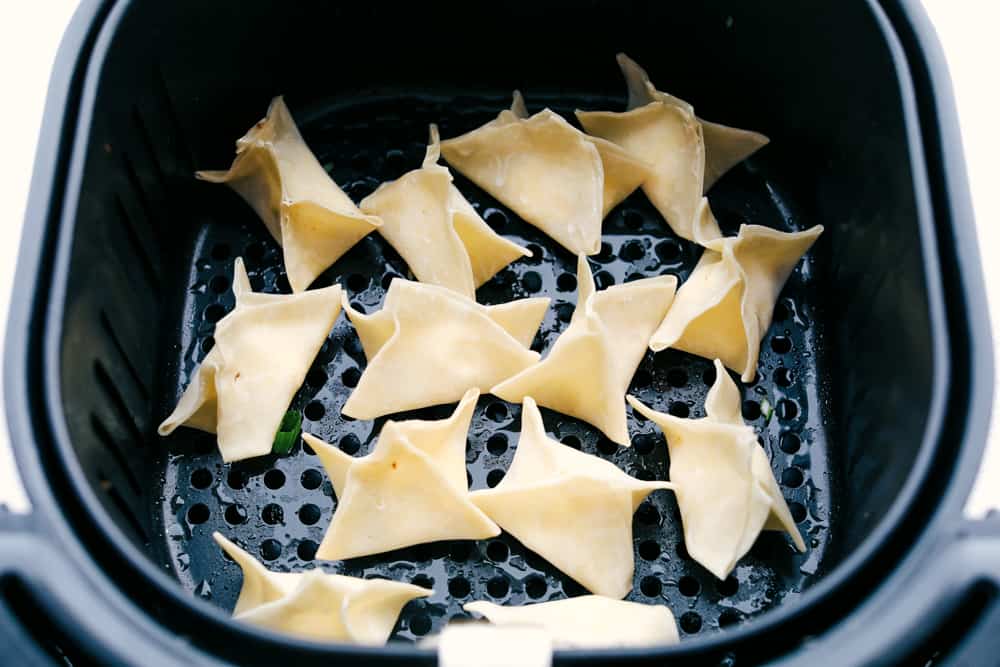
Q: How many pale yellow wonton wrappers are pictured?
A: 13